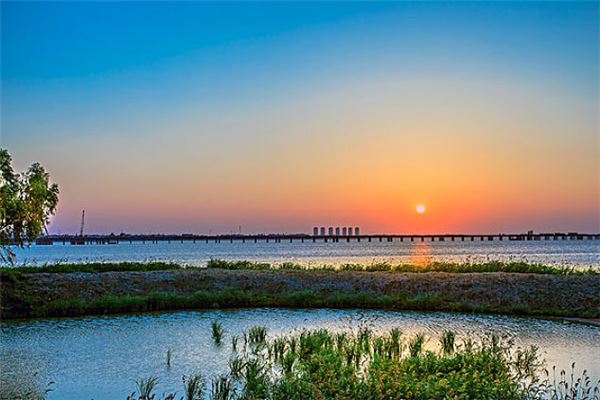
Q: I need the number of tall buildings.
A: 7